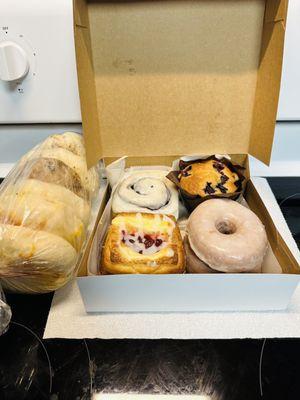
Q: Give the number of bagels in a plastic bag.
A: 5